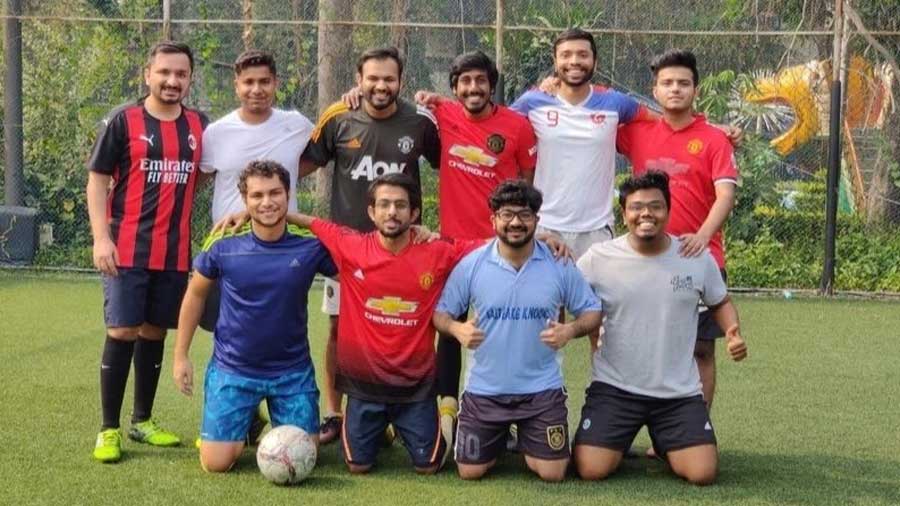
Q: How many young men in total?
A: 10